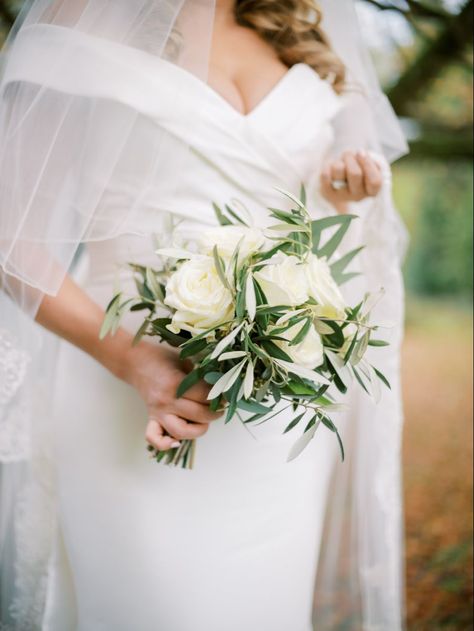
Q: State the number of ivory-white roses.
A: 5